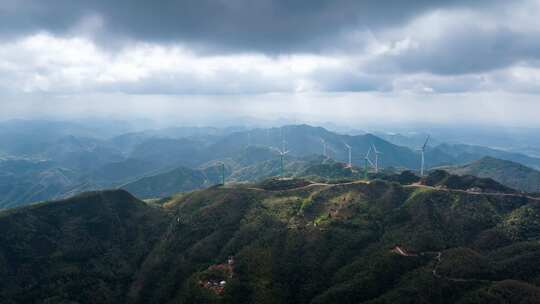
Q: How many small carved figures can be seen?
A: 0